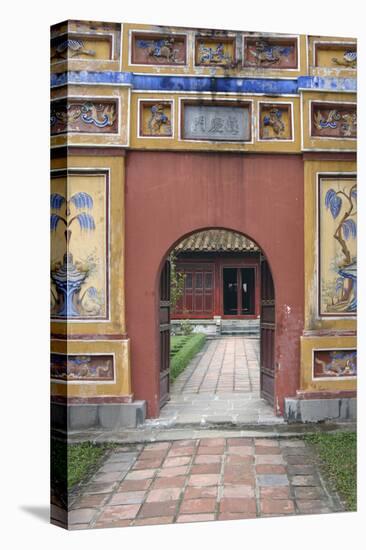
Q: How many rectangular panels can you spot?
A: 14